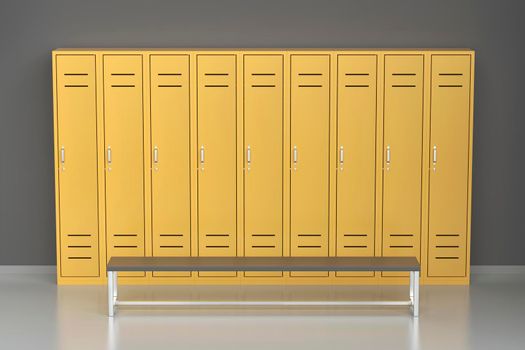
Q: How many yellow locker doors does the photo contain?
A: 9